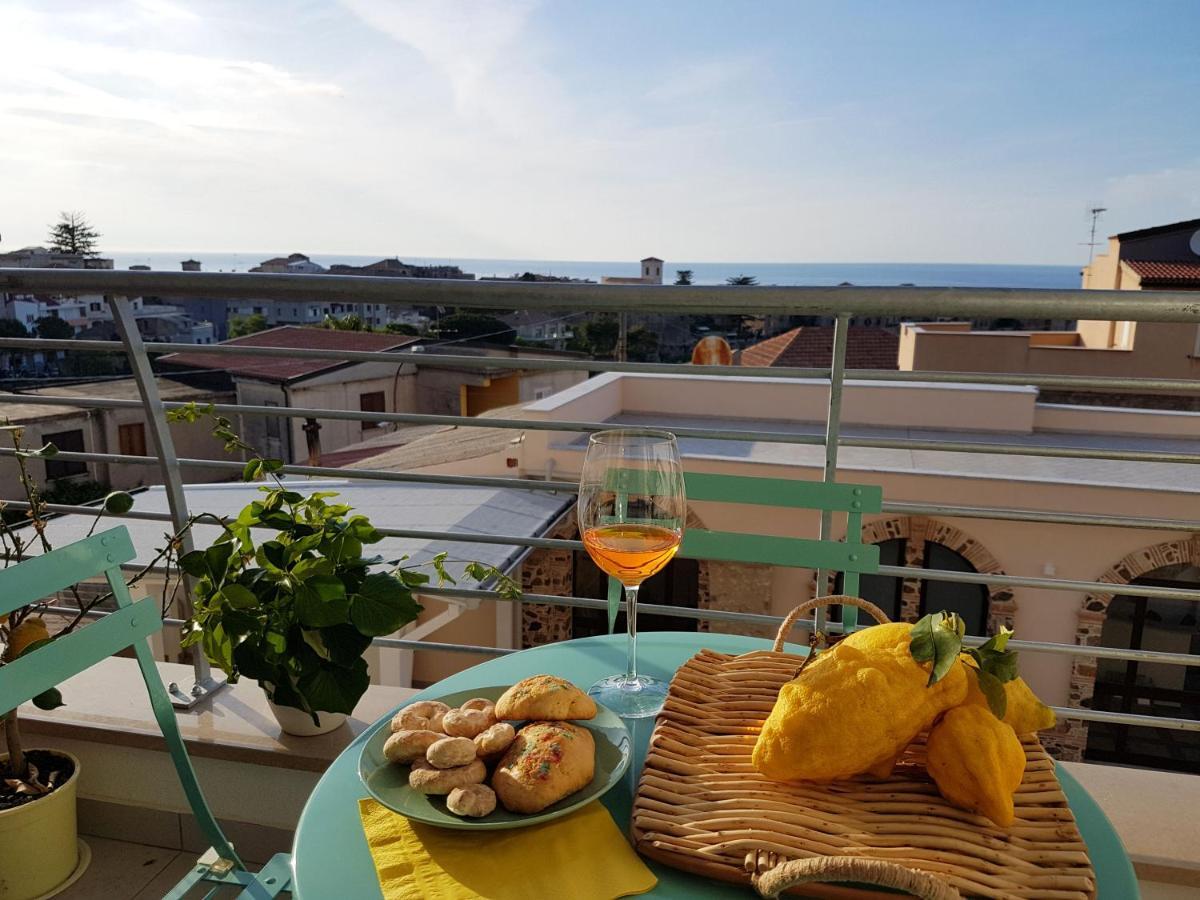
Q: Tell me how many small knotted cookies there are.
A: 7